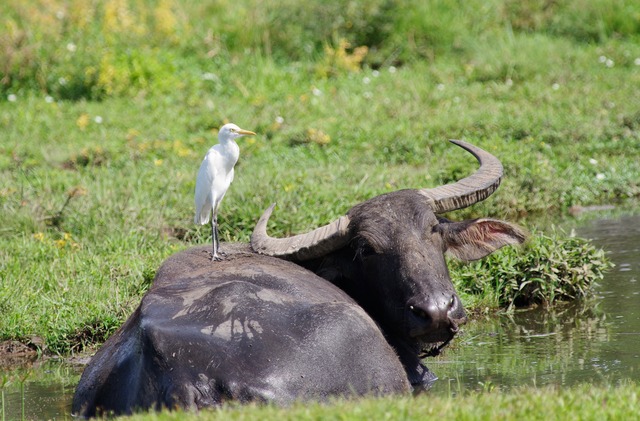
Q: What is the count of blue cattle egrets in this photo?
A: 0